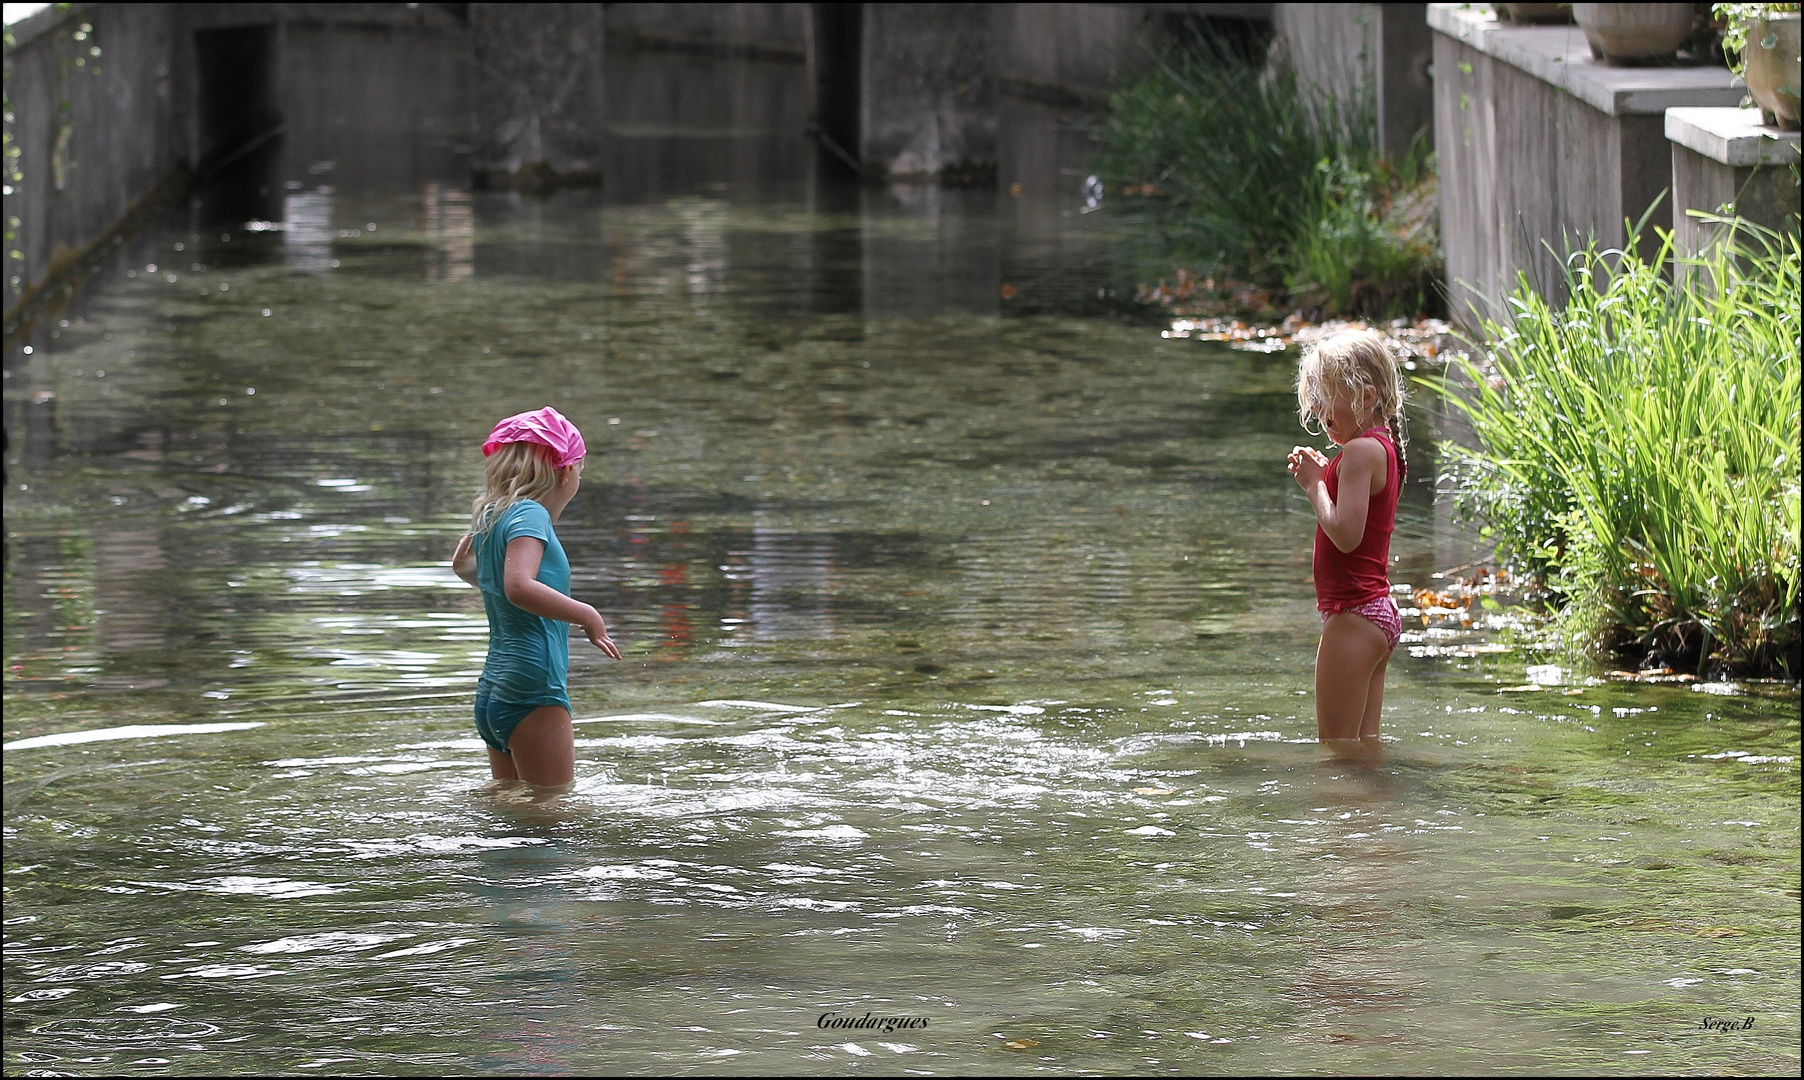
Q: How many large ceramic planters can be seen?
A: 3